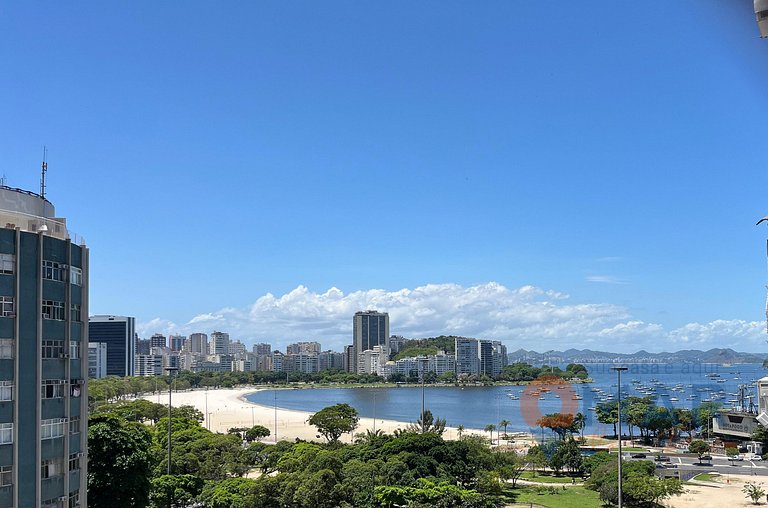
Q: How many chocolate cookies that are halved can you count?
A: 0